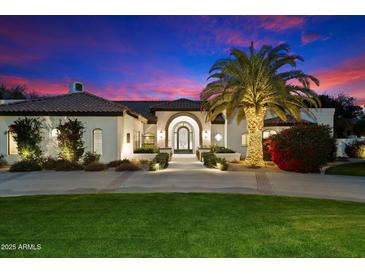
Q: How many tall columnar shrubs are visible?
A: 2